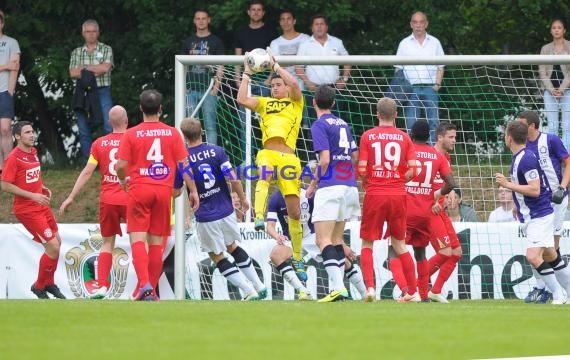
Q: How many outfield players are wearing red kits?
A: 6